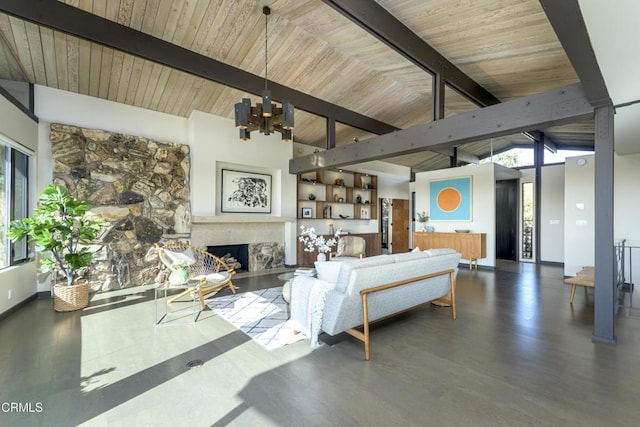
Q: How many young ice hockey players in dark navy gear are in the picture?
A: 0